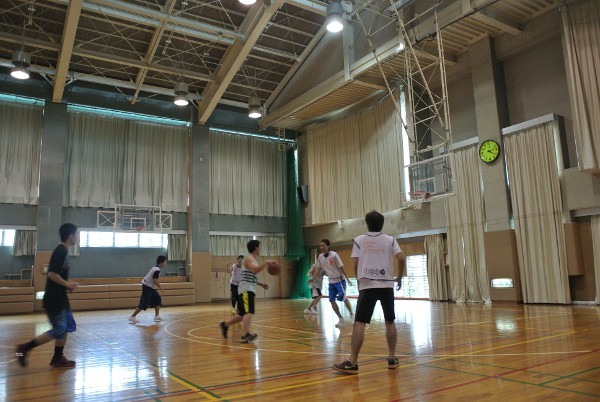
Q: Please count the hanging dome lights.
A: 5